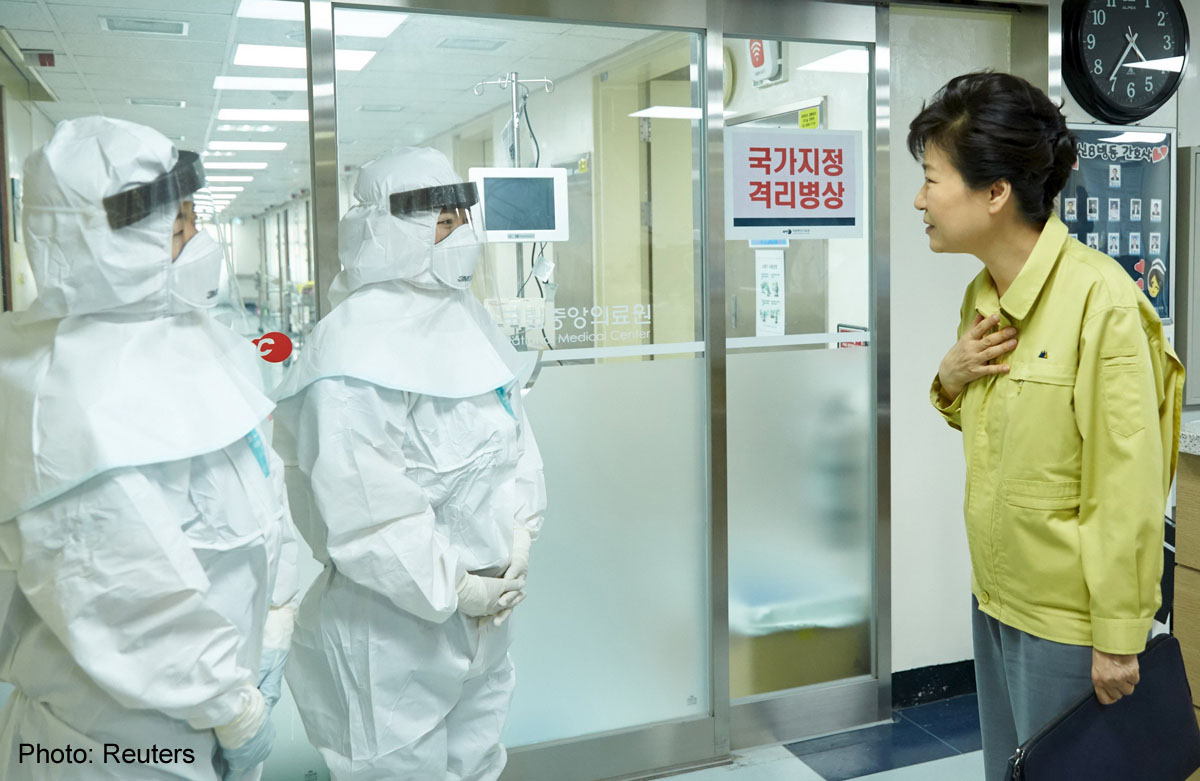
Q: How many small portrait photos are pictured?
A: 11